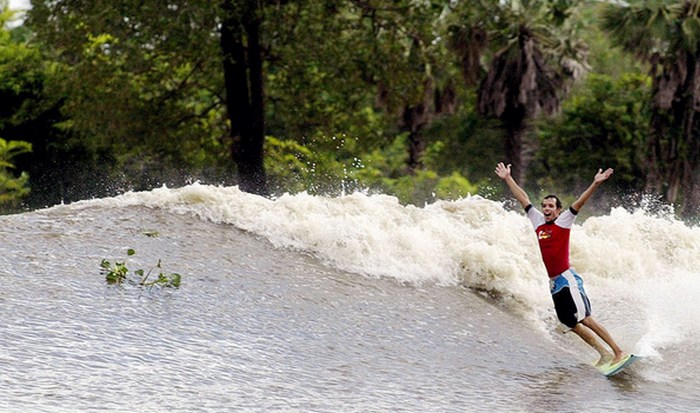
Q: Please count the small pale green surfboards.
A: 1